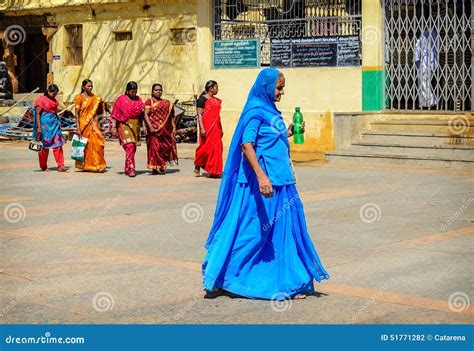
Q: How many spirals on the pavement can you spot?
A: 6